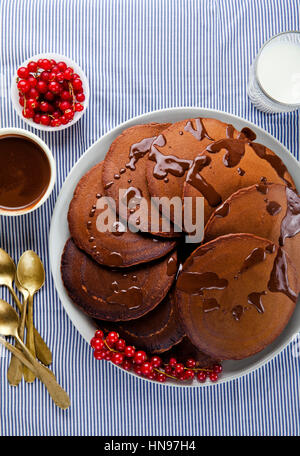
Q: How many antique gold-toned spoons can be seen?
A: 5